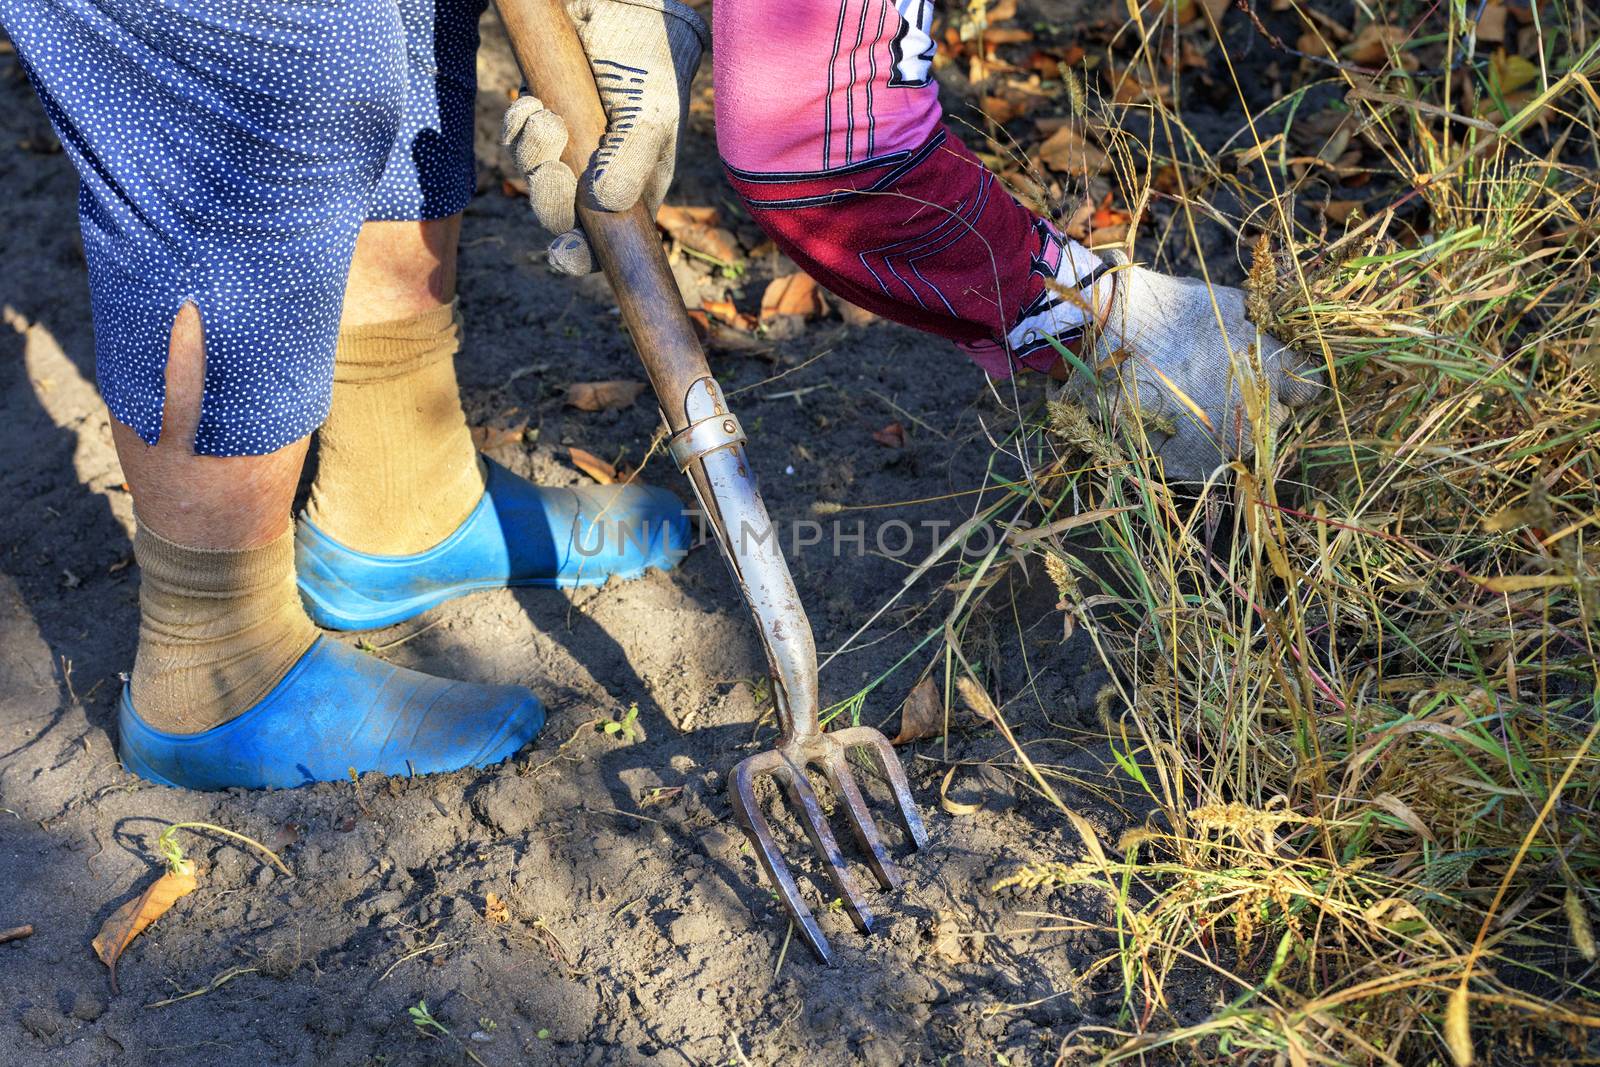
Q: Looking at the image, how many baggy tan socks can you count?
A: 2